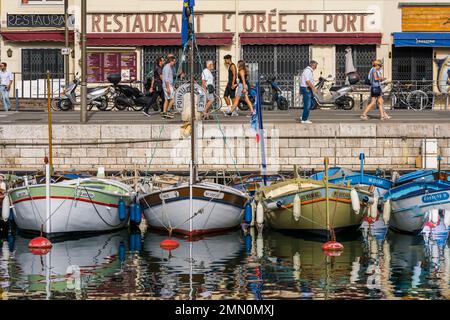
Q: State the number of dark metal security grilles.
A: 5